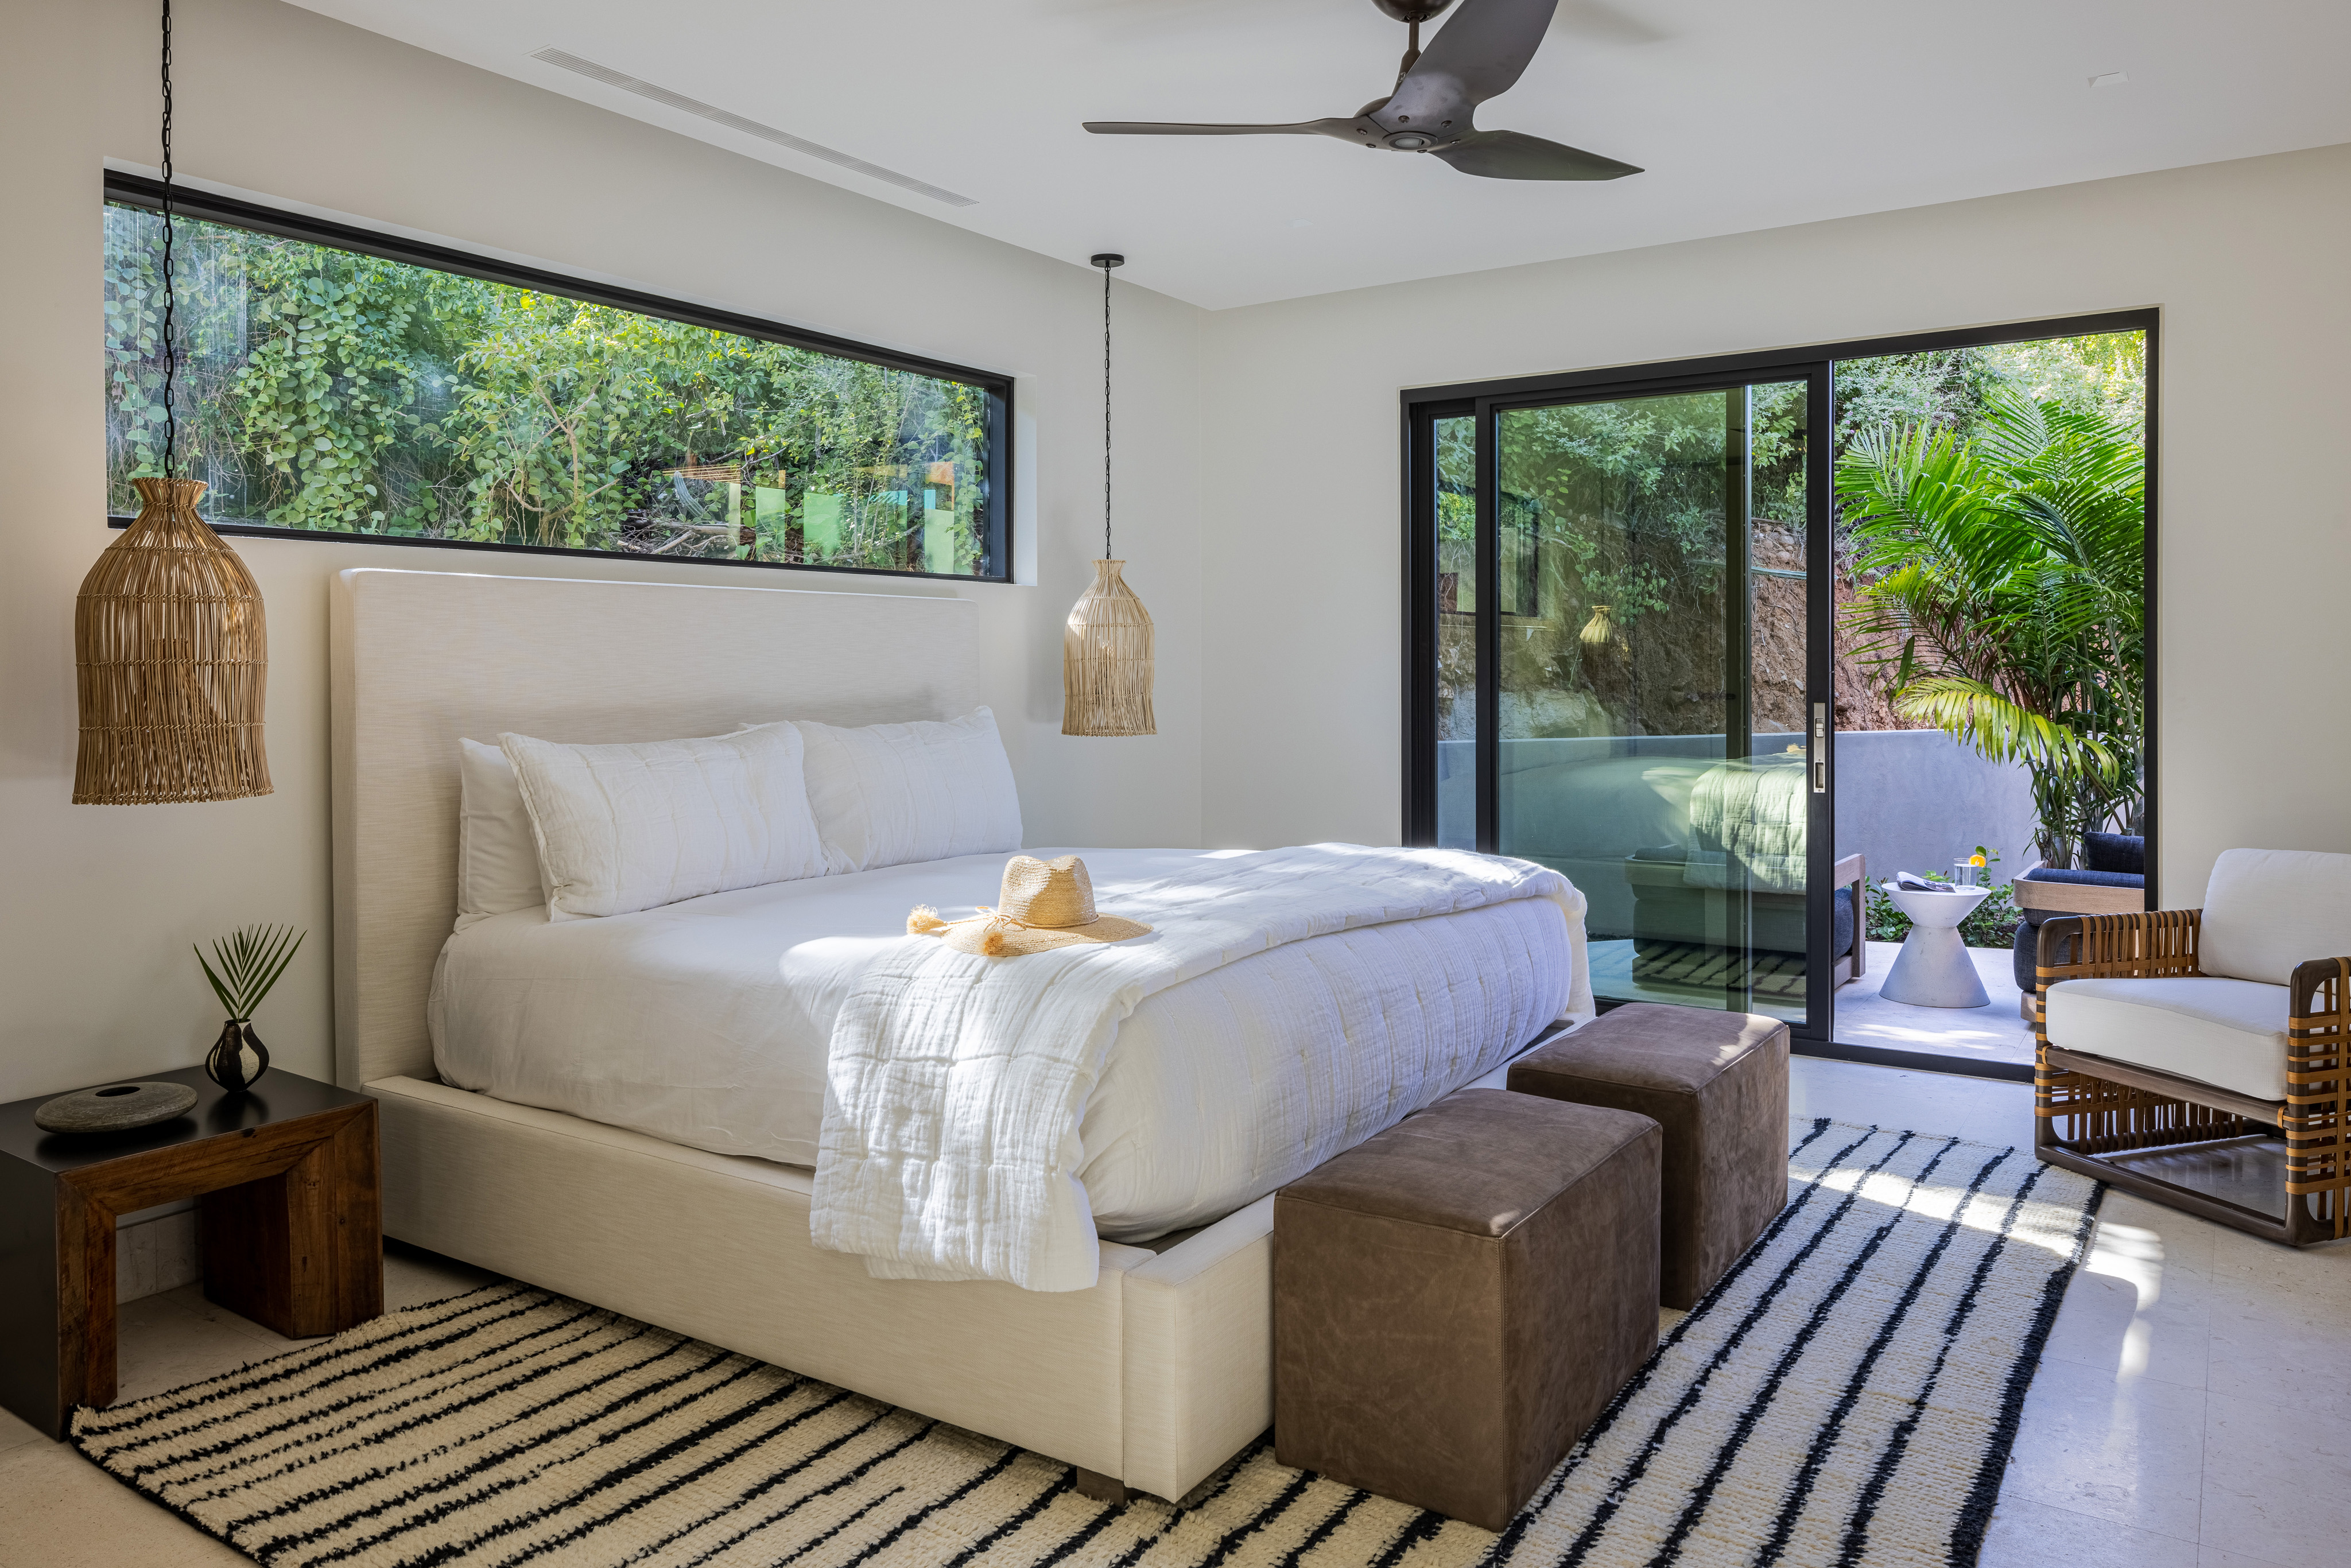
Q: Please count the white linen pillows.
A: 3